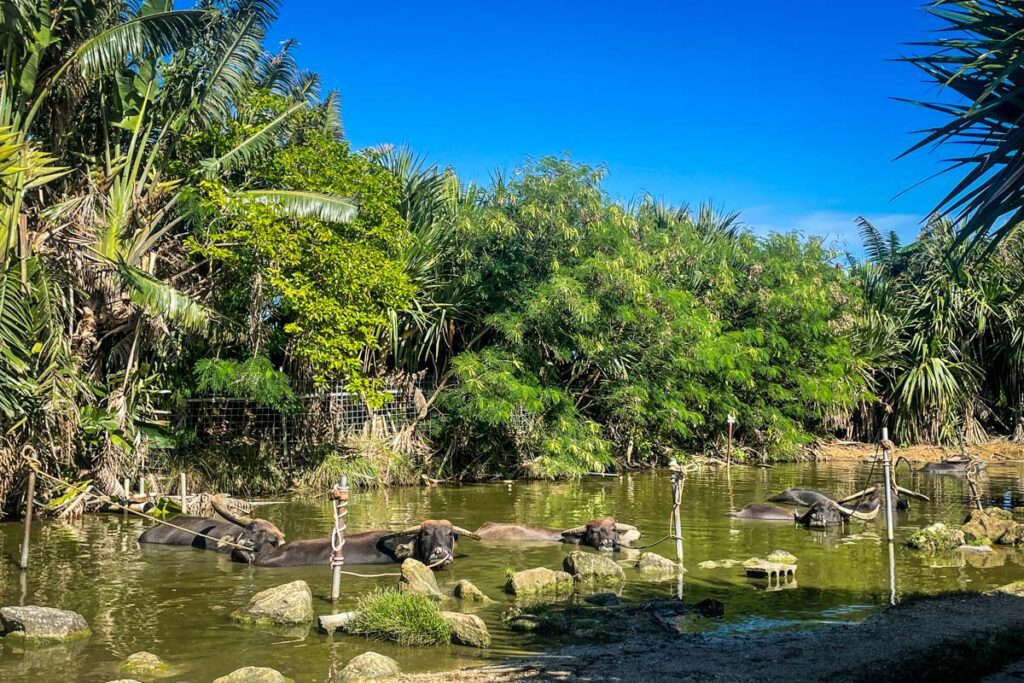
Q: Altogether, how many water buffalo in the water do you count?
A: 6